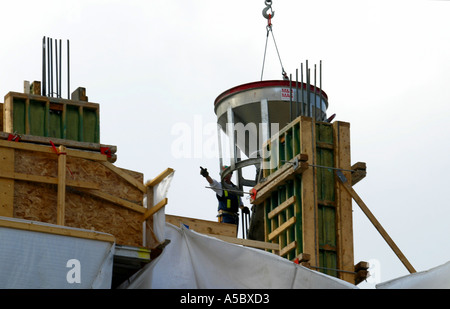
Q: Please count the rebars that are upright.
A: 13